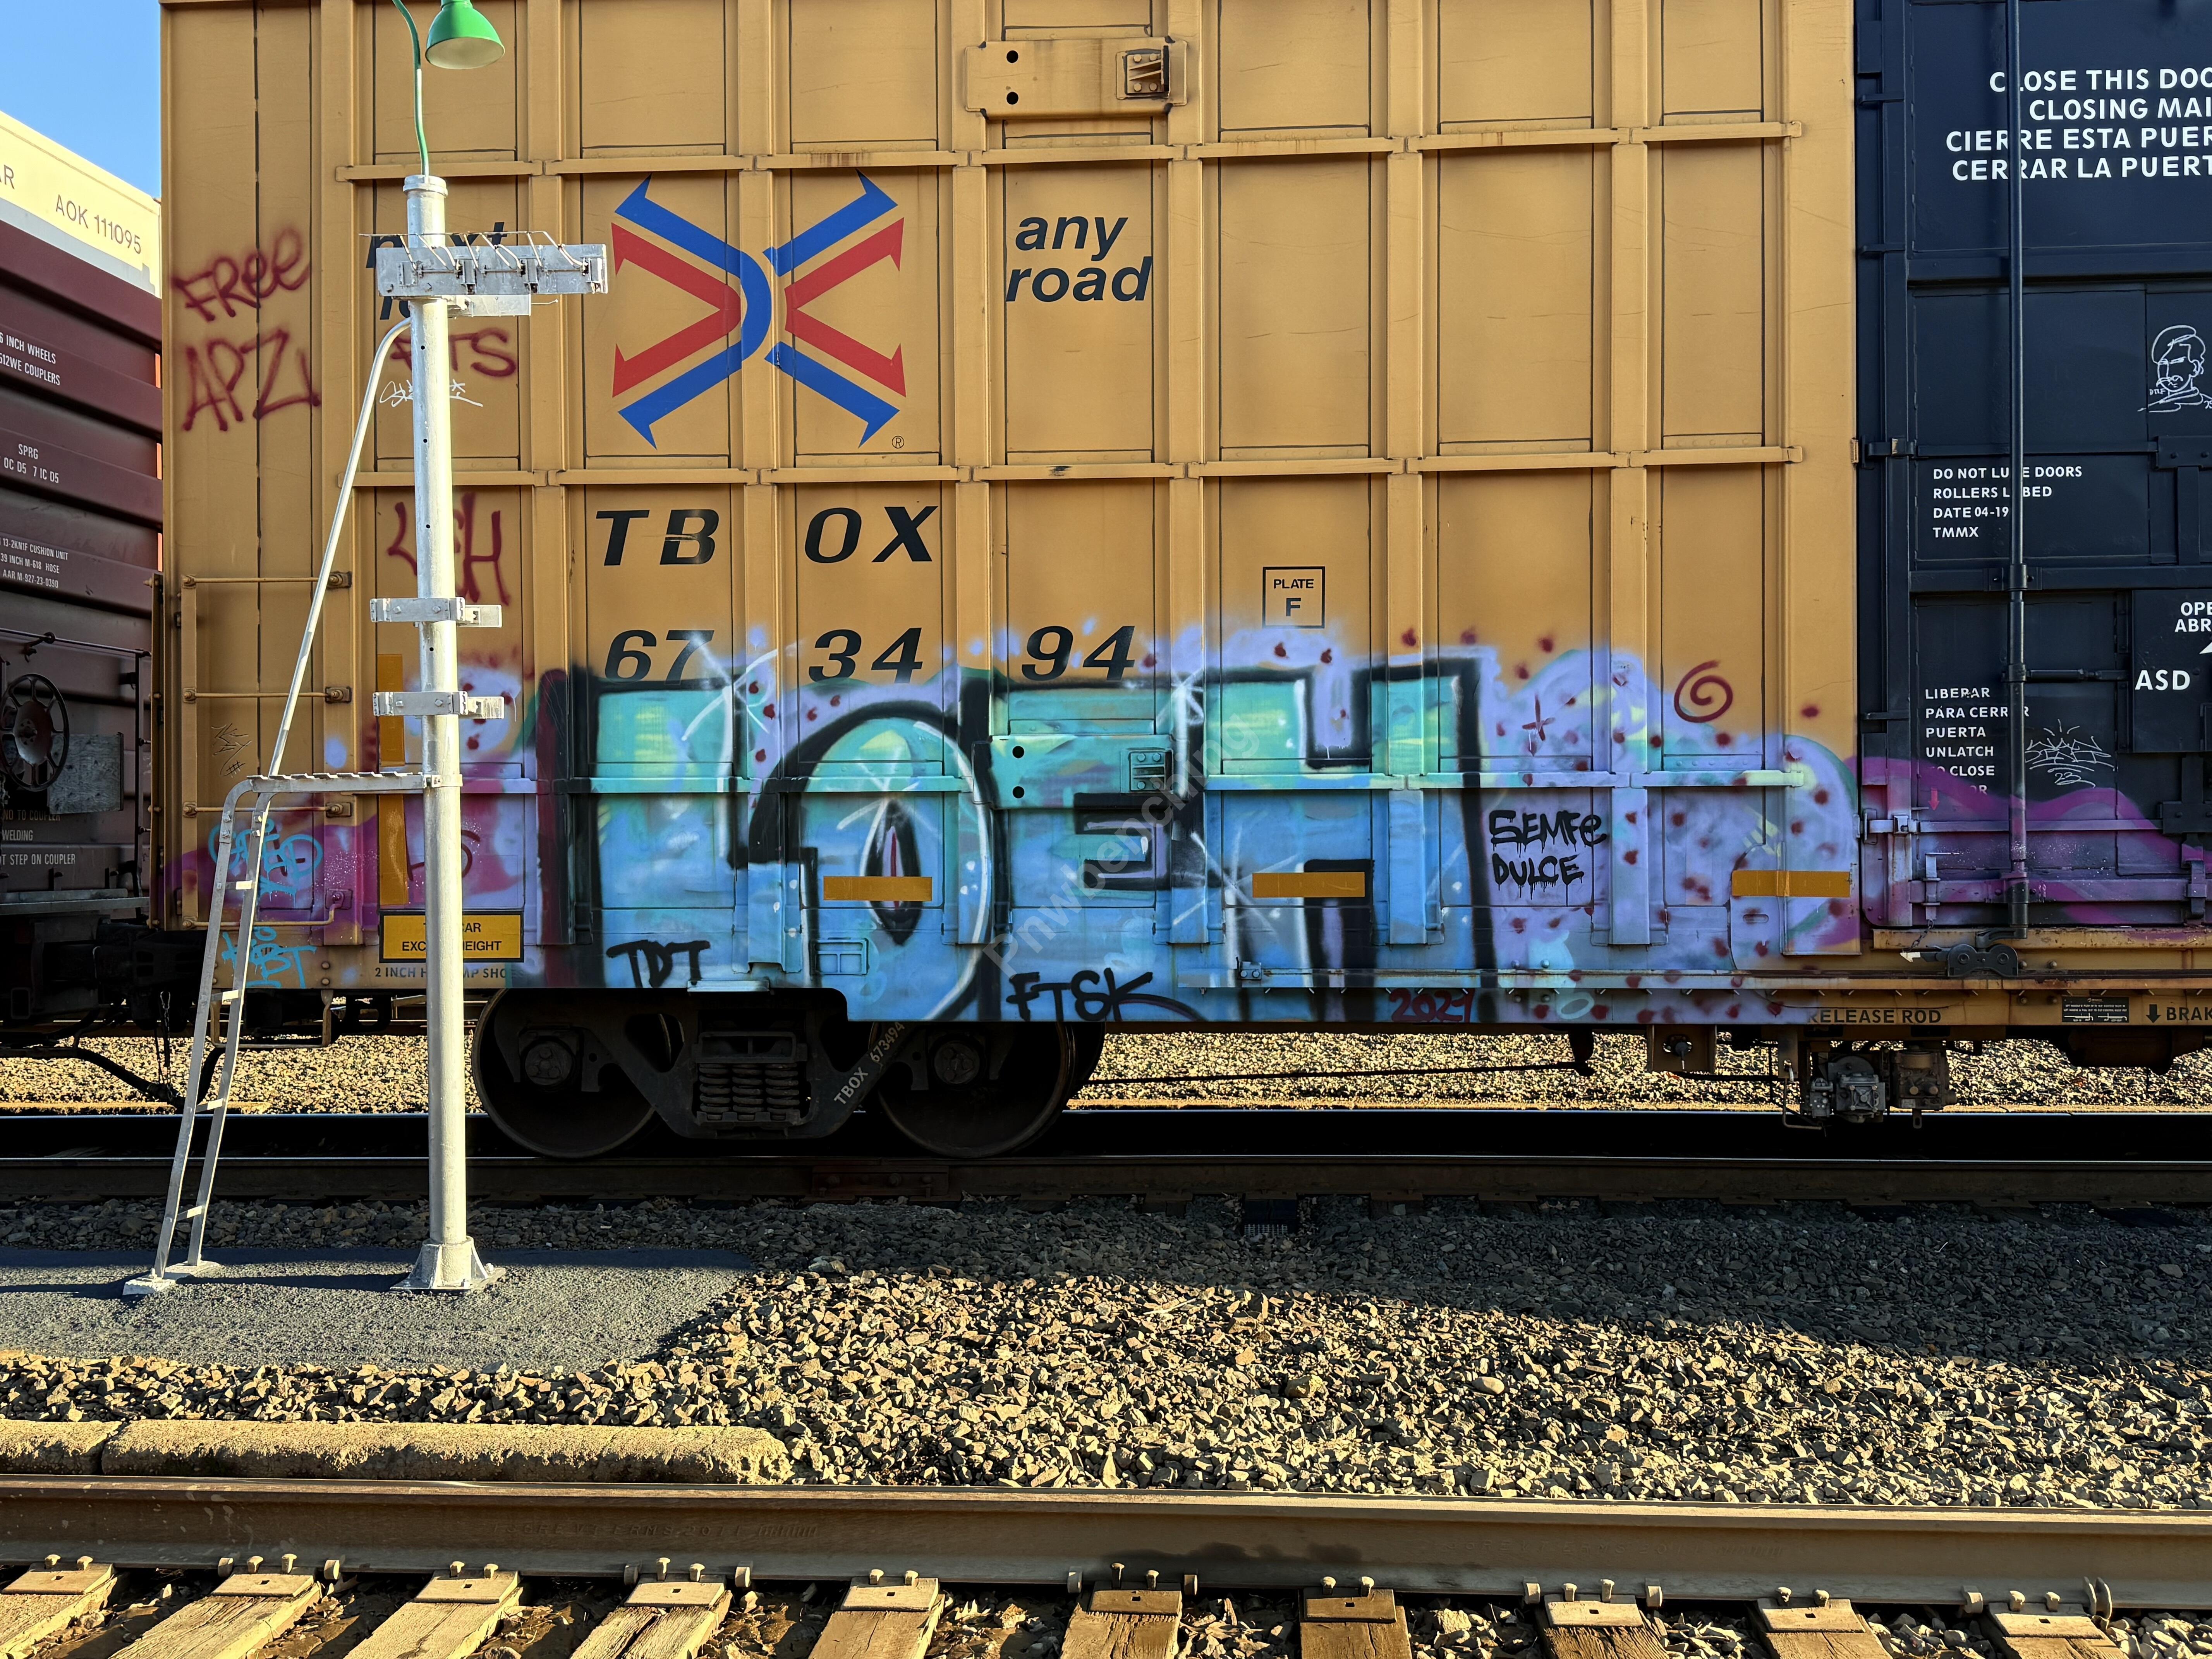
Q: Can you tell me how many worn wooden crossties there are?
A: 10